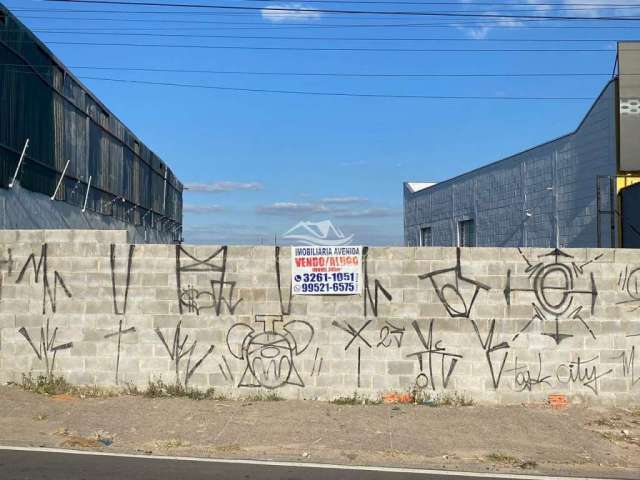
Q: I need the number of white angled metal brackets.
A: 3